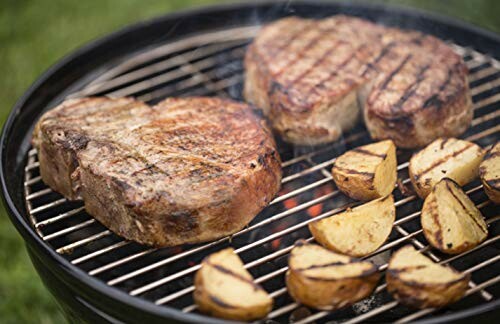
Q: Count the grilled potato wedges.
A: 8